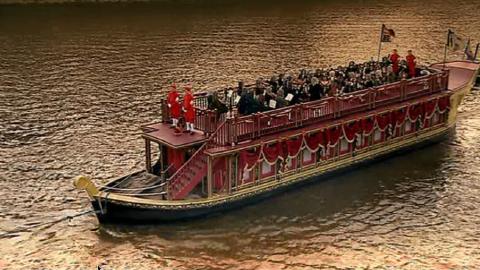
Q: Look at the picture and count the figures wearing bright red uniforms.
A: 4